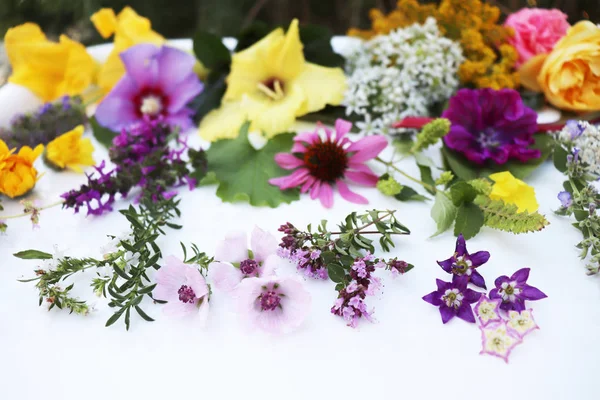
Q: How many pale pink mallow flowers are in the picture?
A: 3